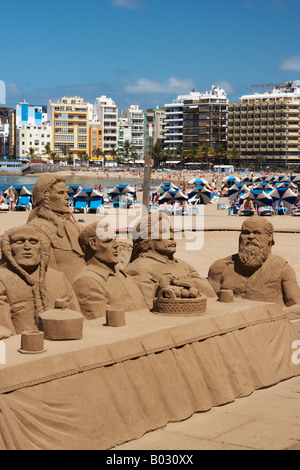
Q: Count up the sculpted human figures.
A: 5